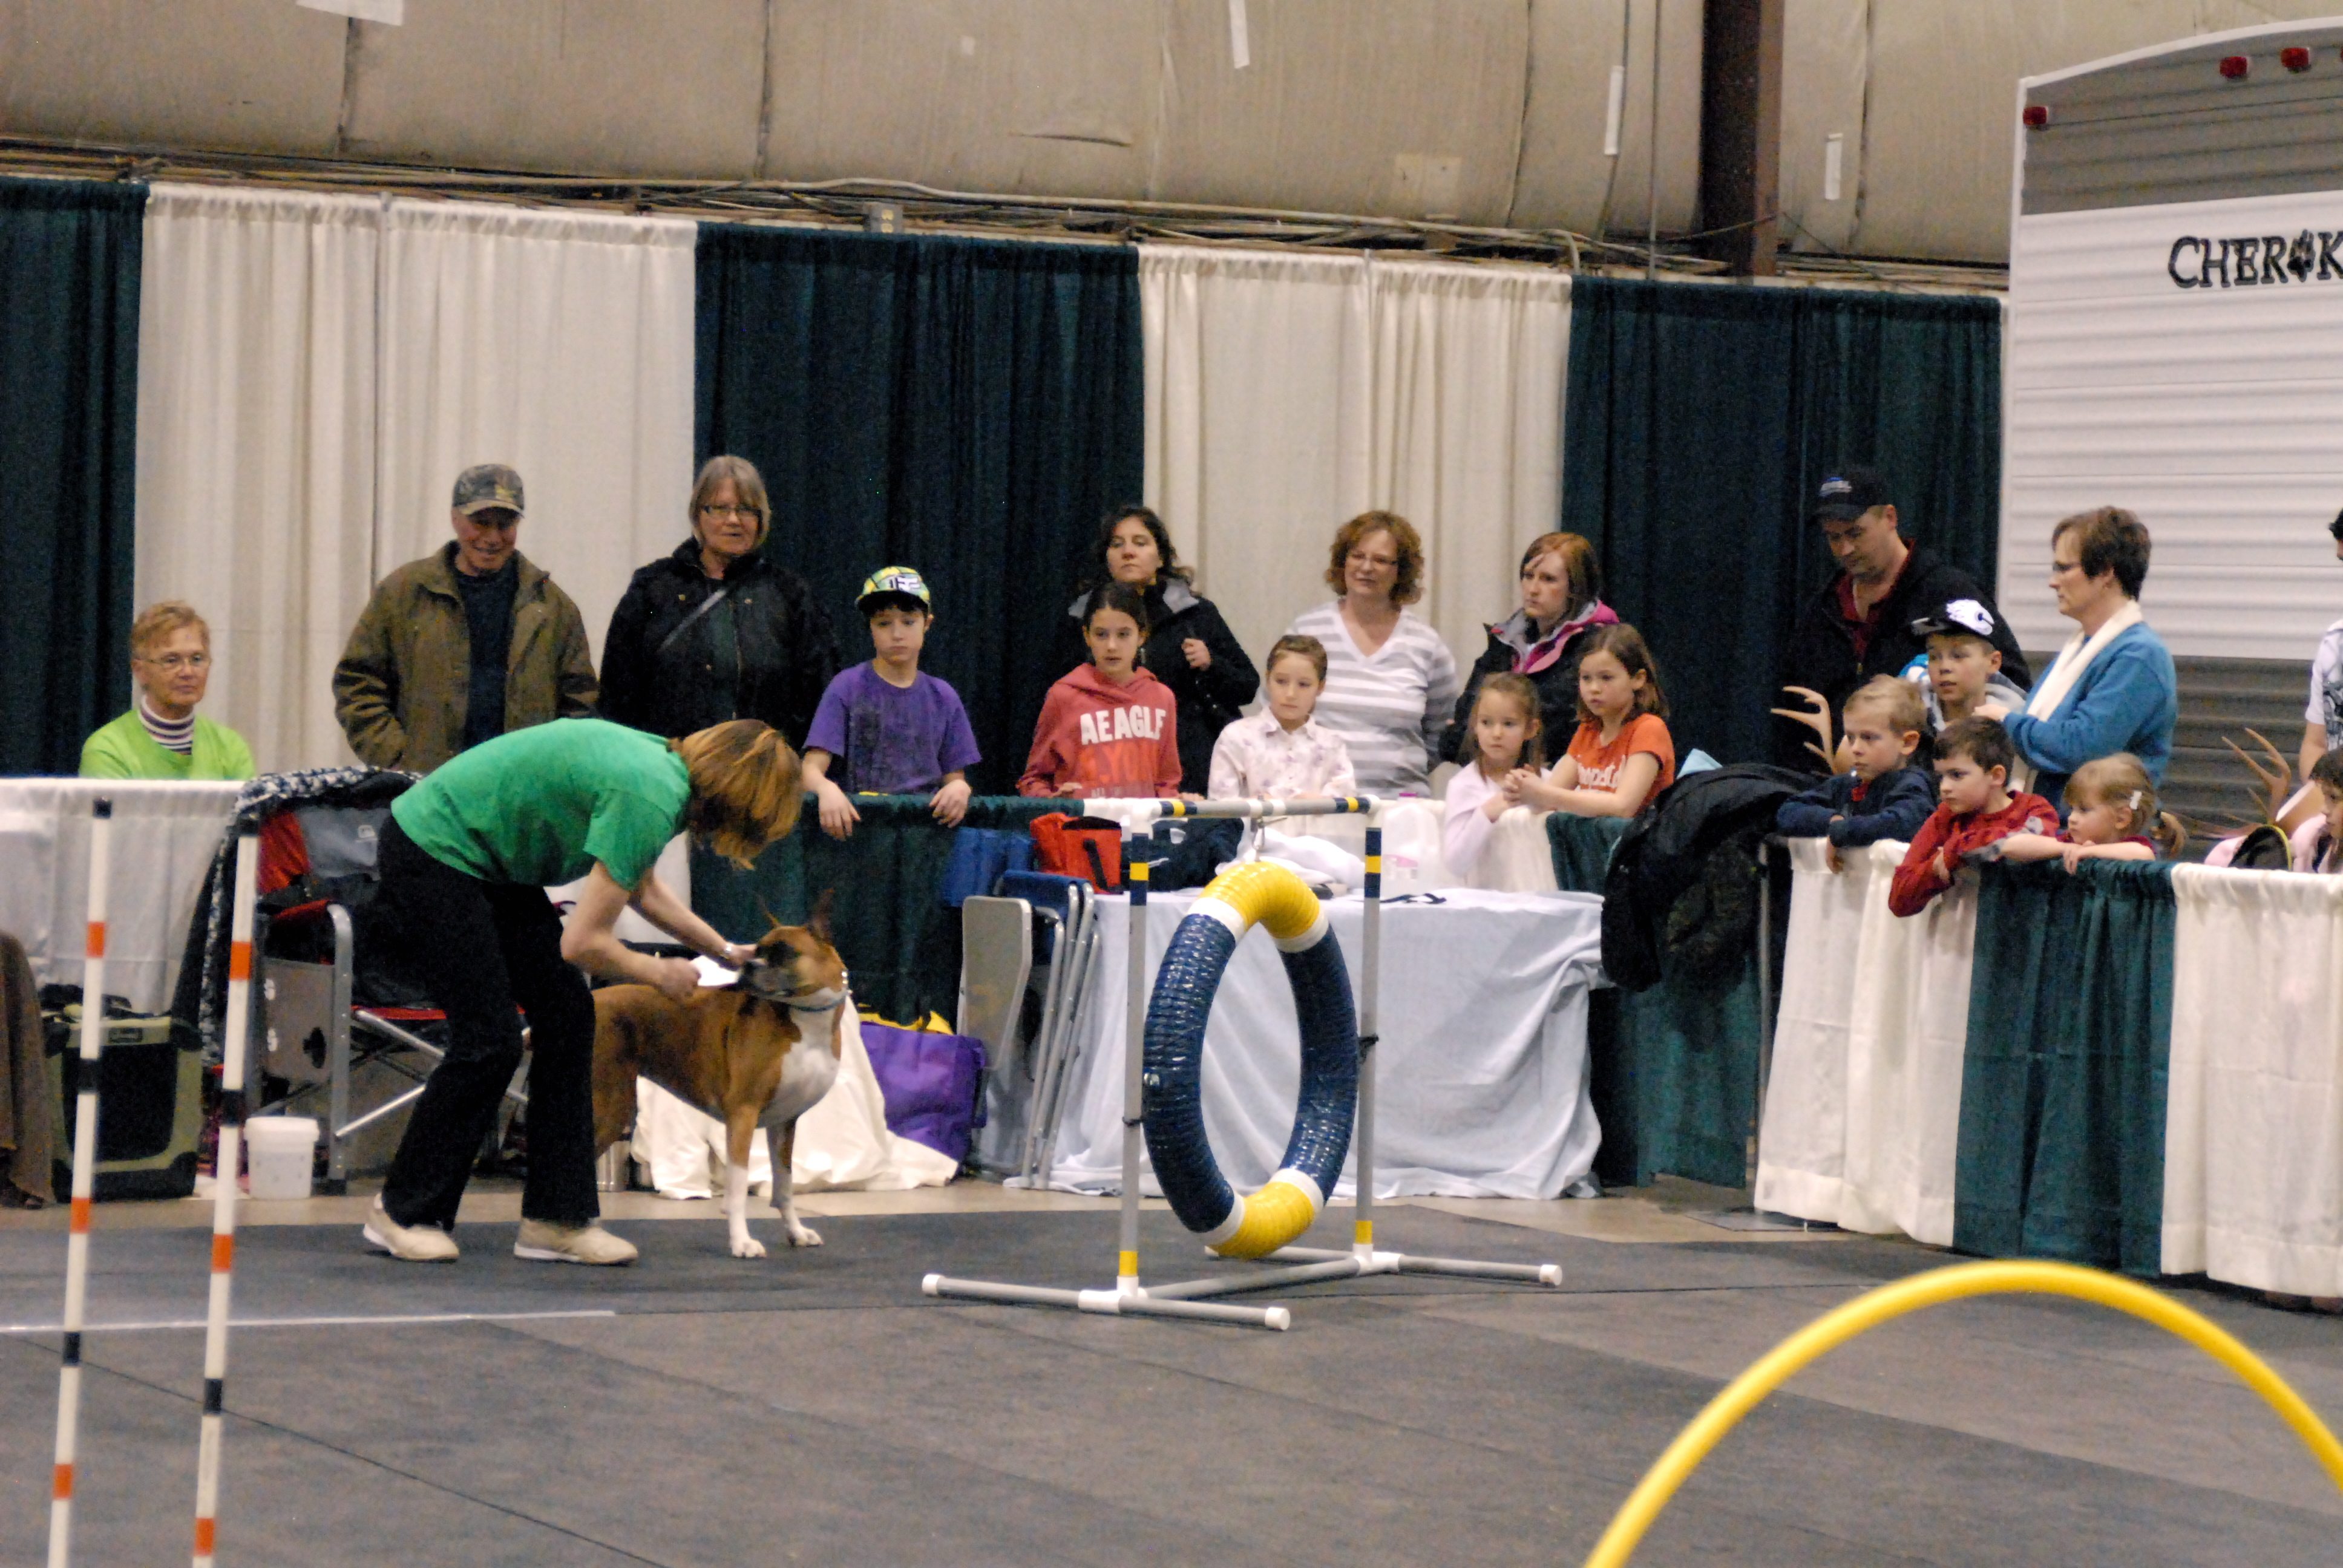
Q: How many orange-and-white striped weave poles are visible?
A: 2